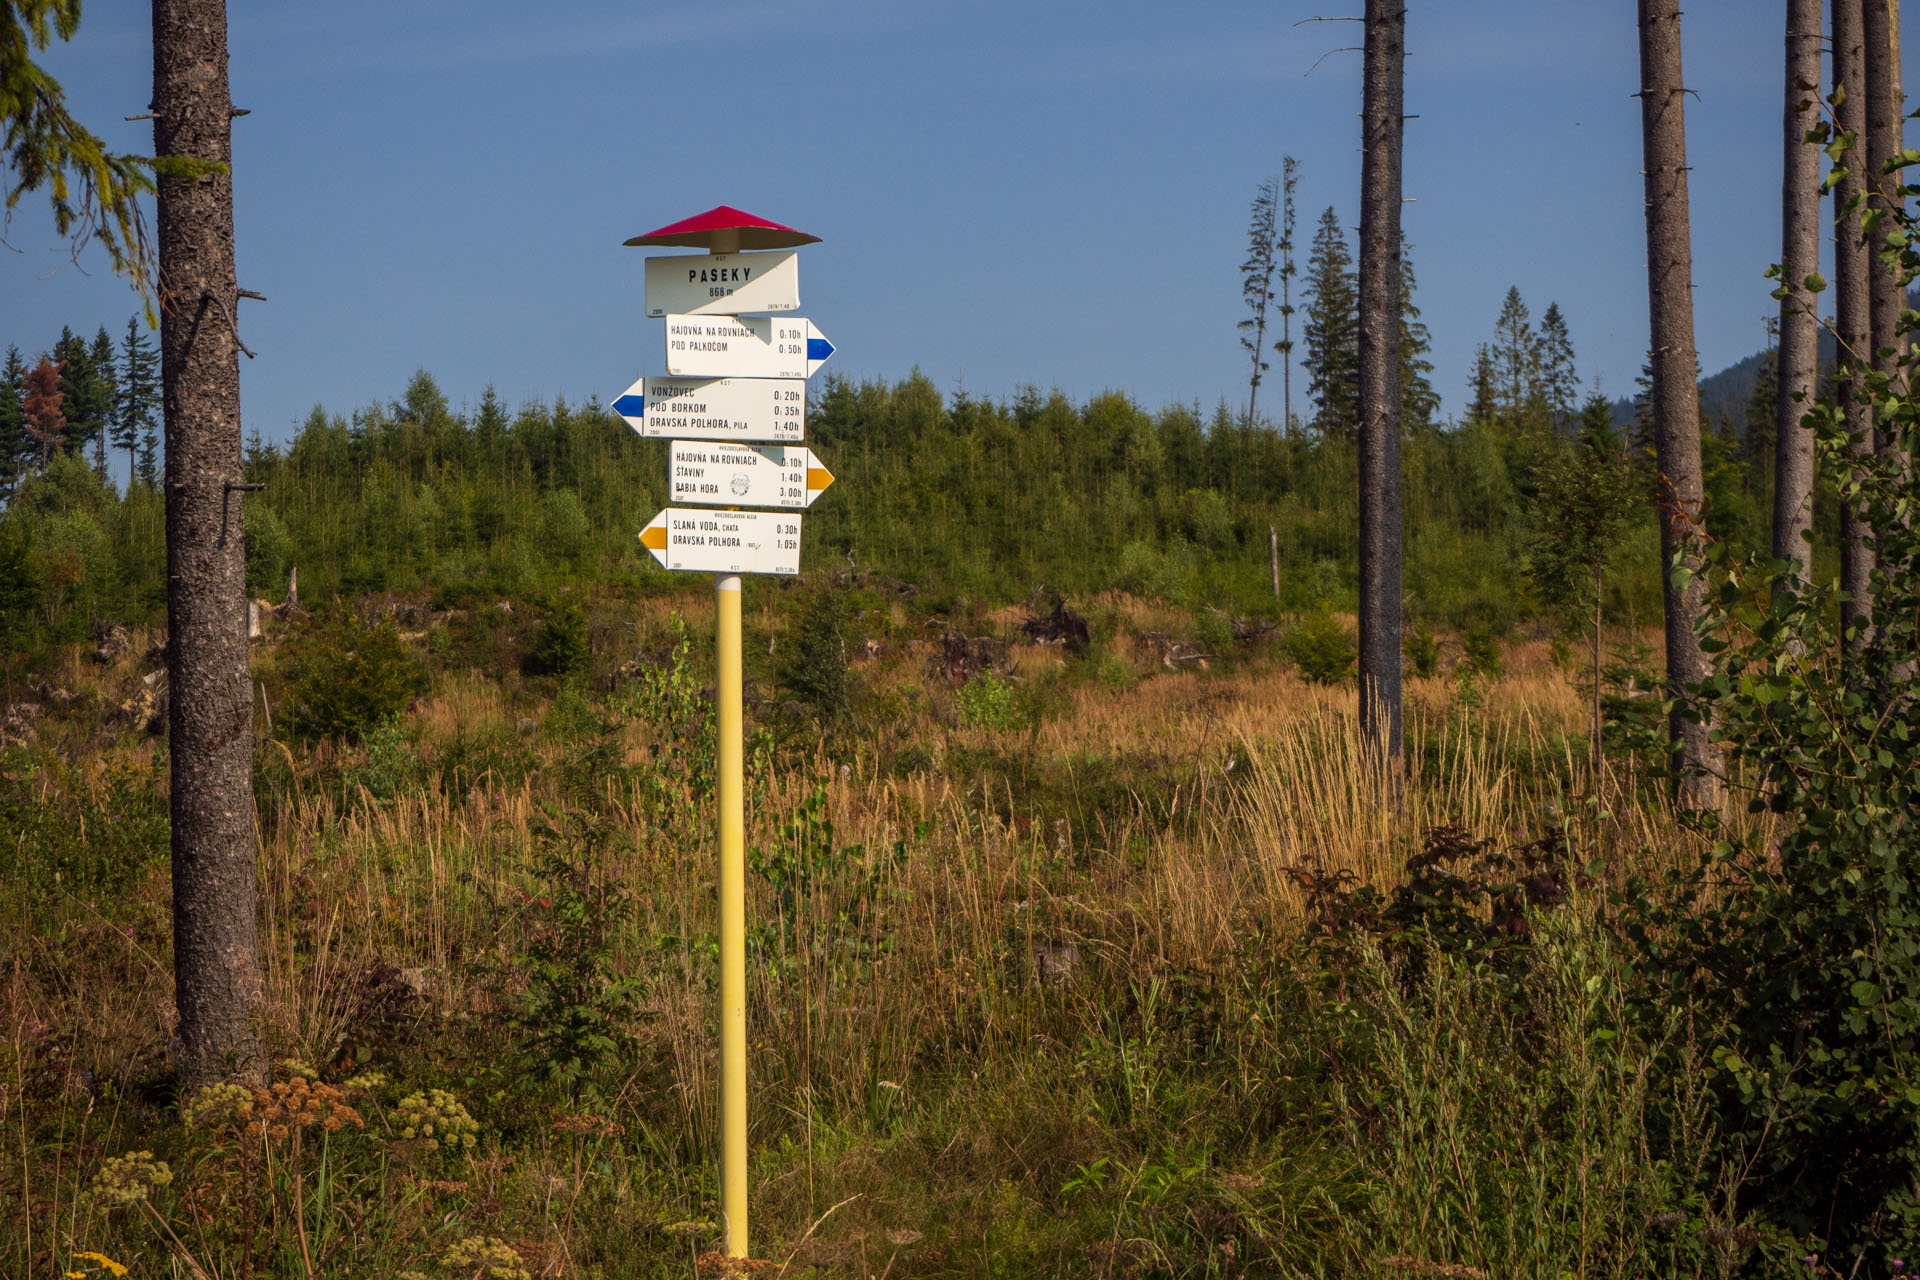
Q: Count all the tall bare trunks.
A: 6